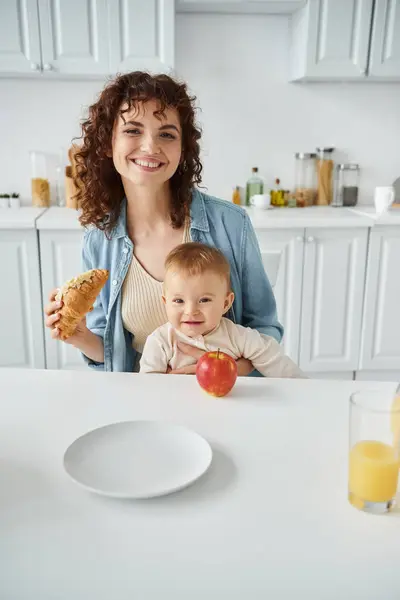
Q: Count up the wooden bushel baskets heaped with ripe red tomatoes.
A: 0